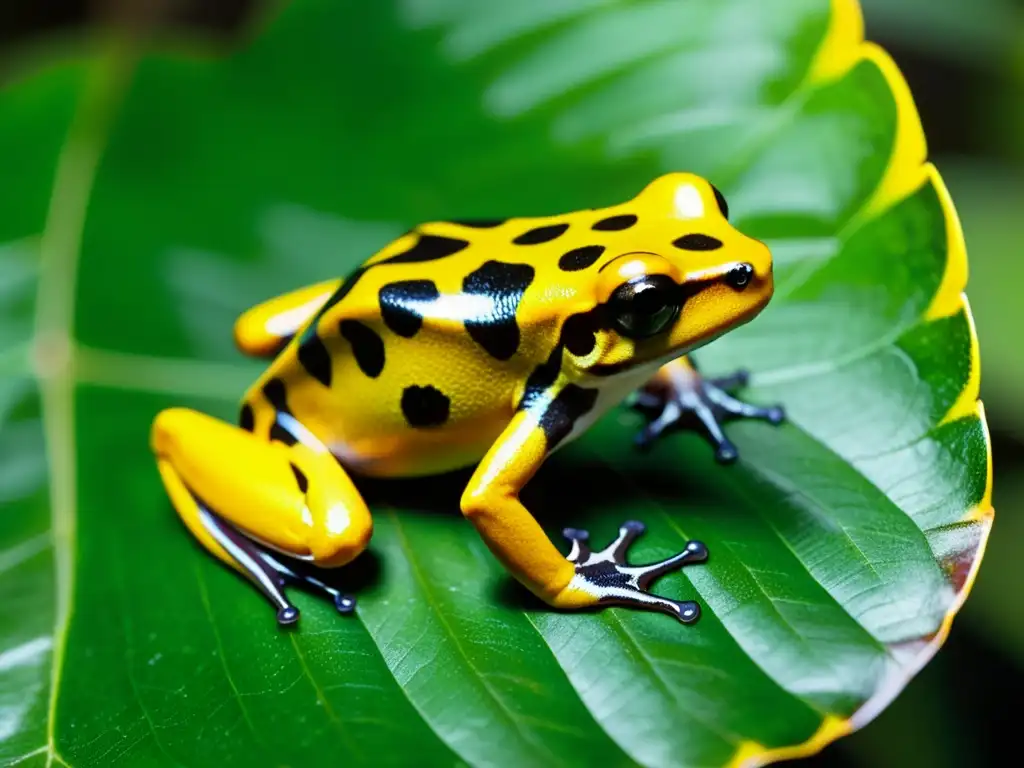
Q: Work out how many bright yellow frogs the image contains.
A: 1